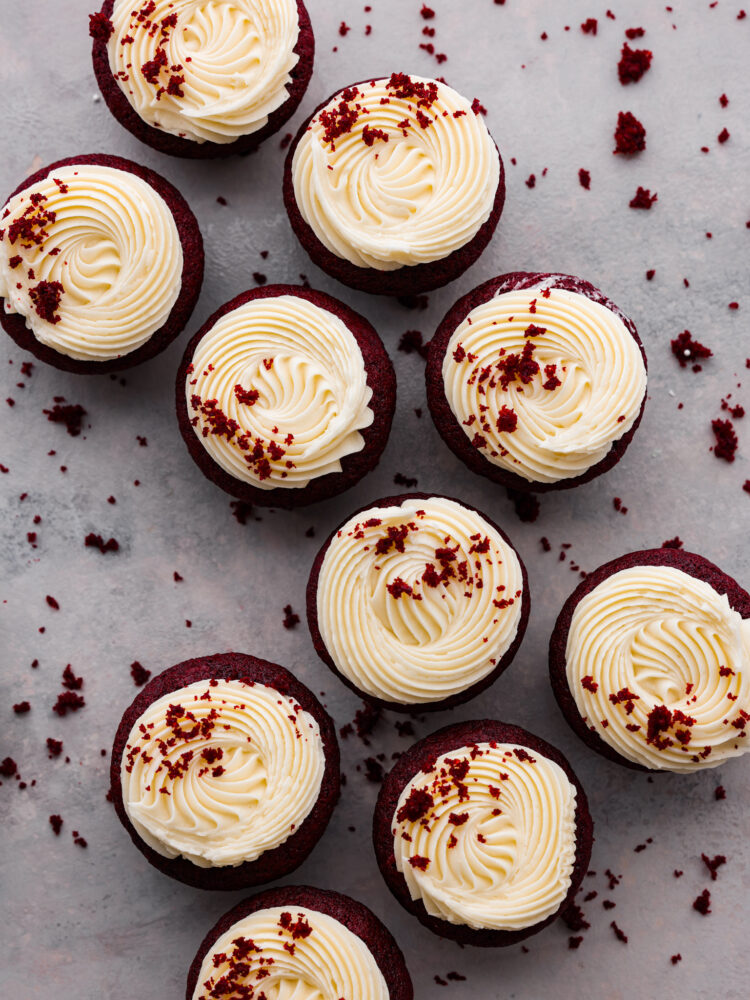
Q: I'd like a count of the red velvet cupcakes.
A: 10